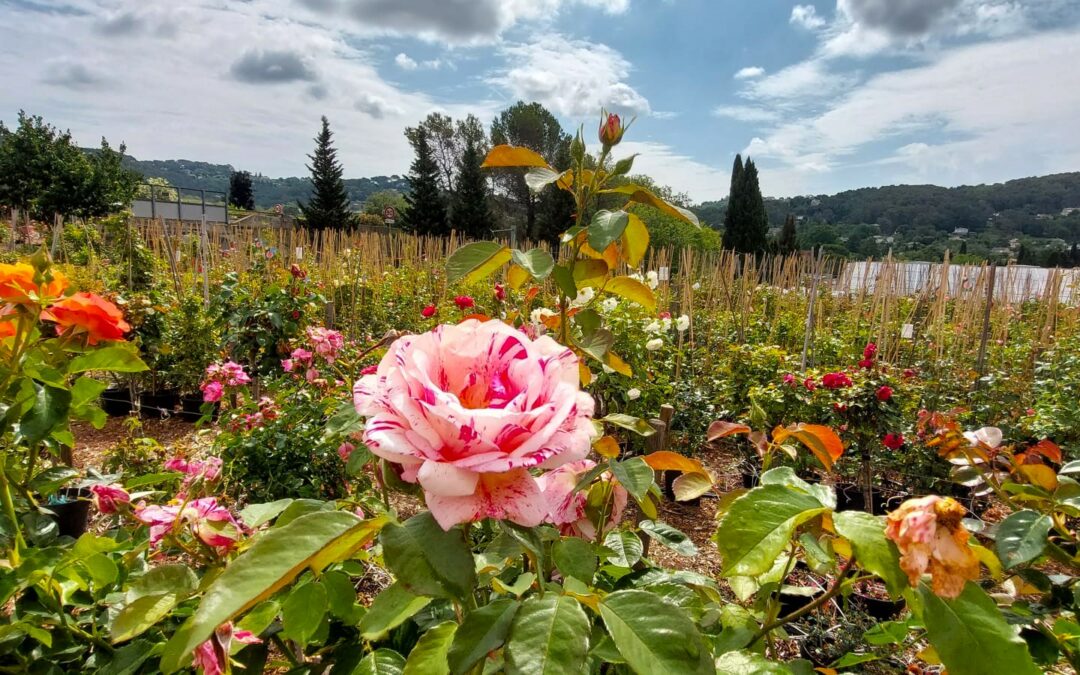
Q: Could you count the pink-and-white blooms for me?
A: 2